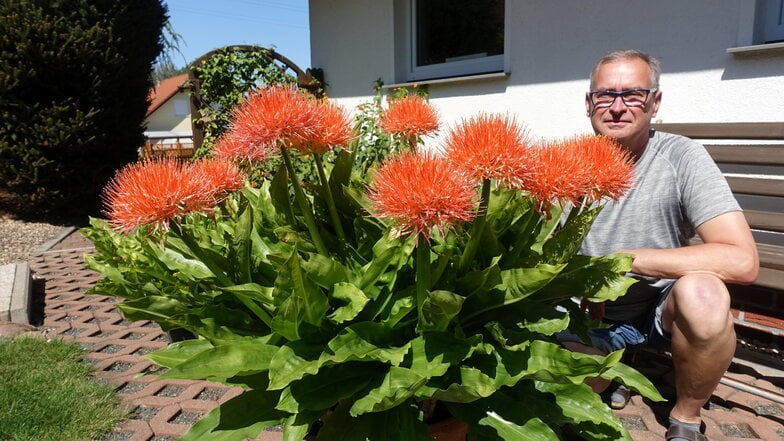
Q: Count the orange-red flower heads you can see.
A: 10